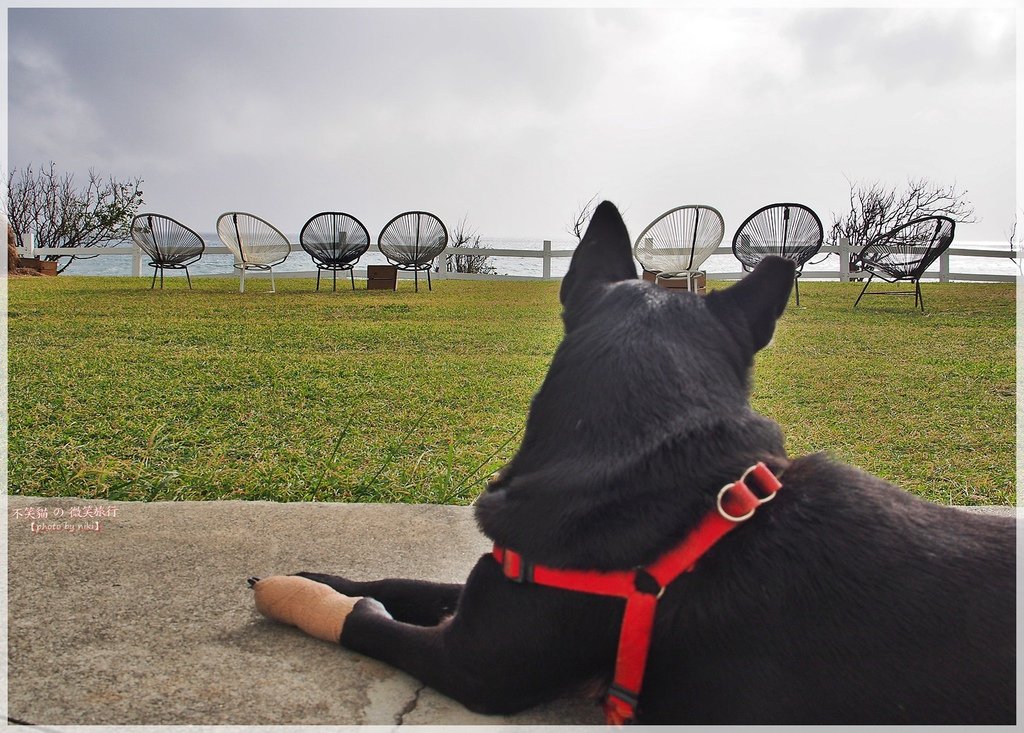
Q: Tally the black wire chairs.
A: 5